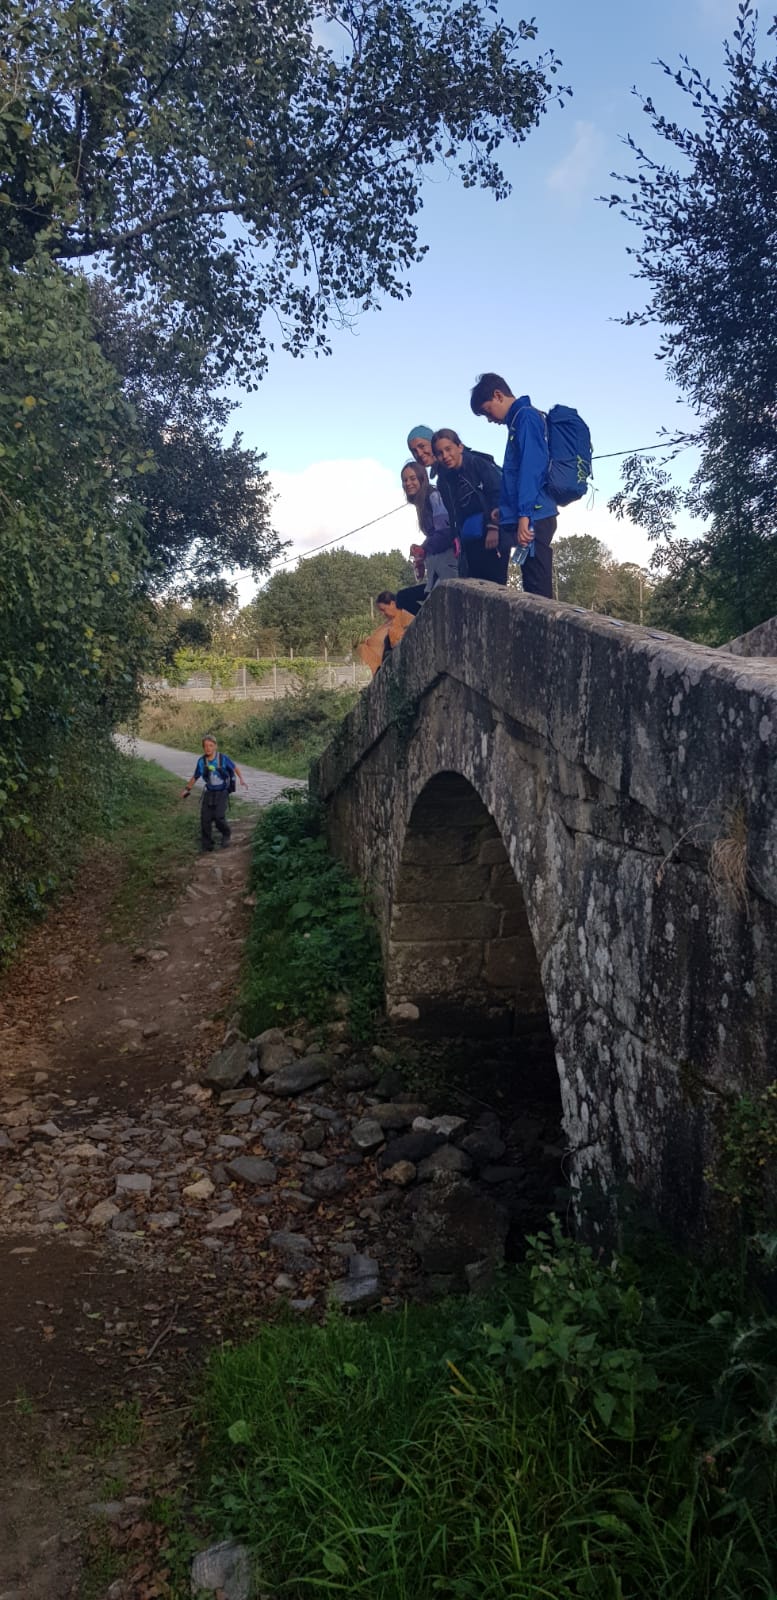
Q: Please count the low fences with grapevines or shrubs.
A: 1